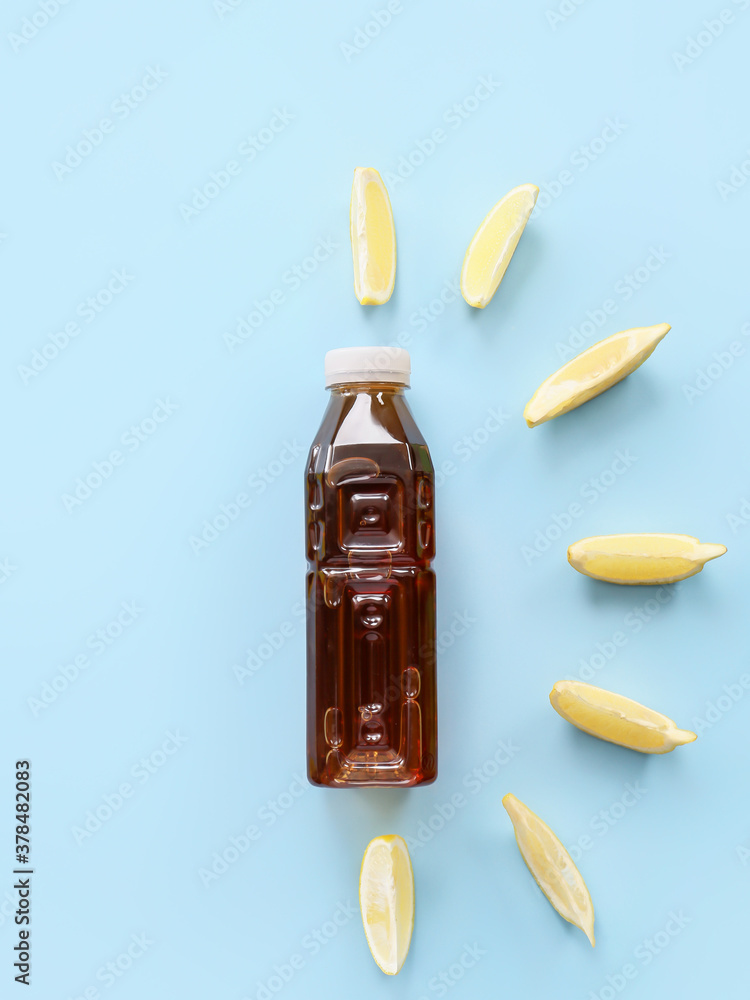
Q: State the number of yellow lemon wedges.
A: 7